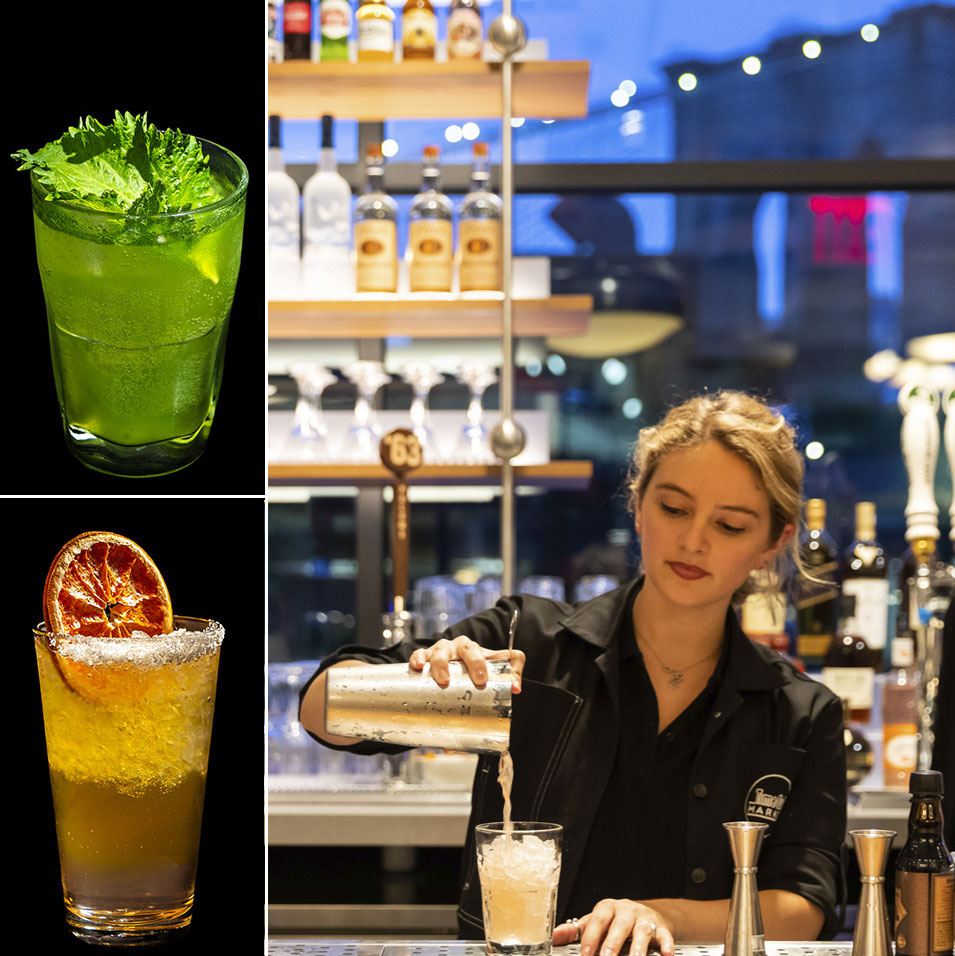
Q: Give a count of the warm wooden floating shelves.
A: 3